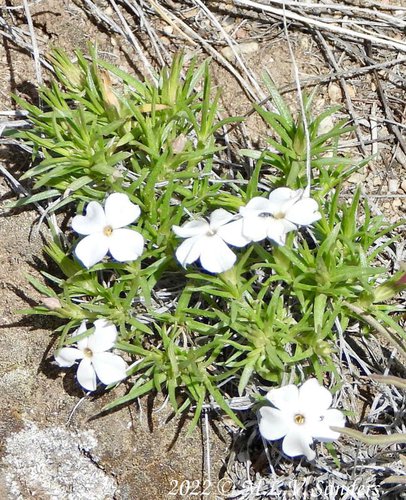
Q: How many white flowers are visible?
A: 5